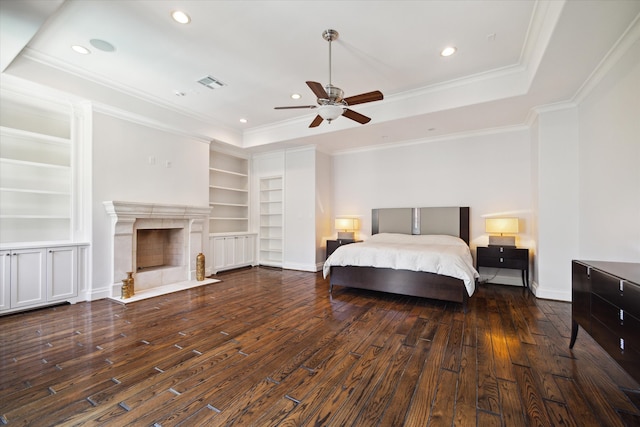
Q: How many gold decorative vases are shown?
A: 3